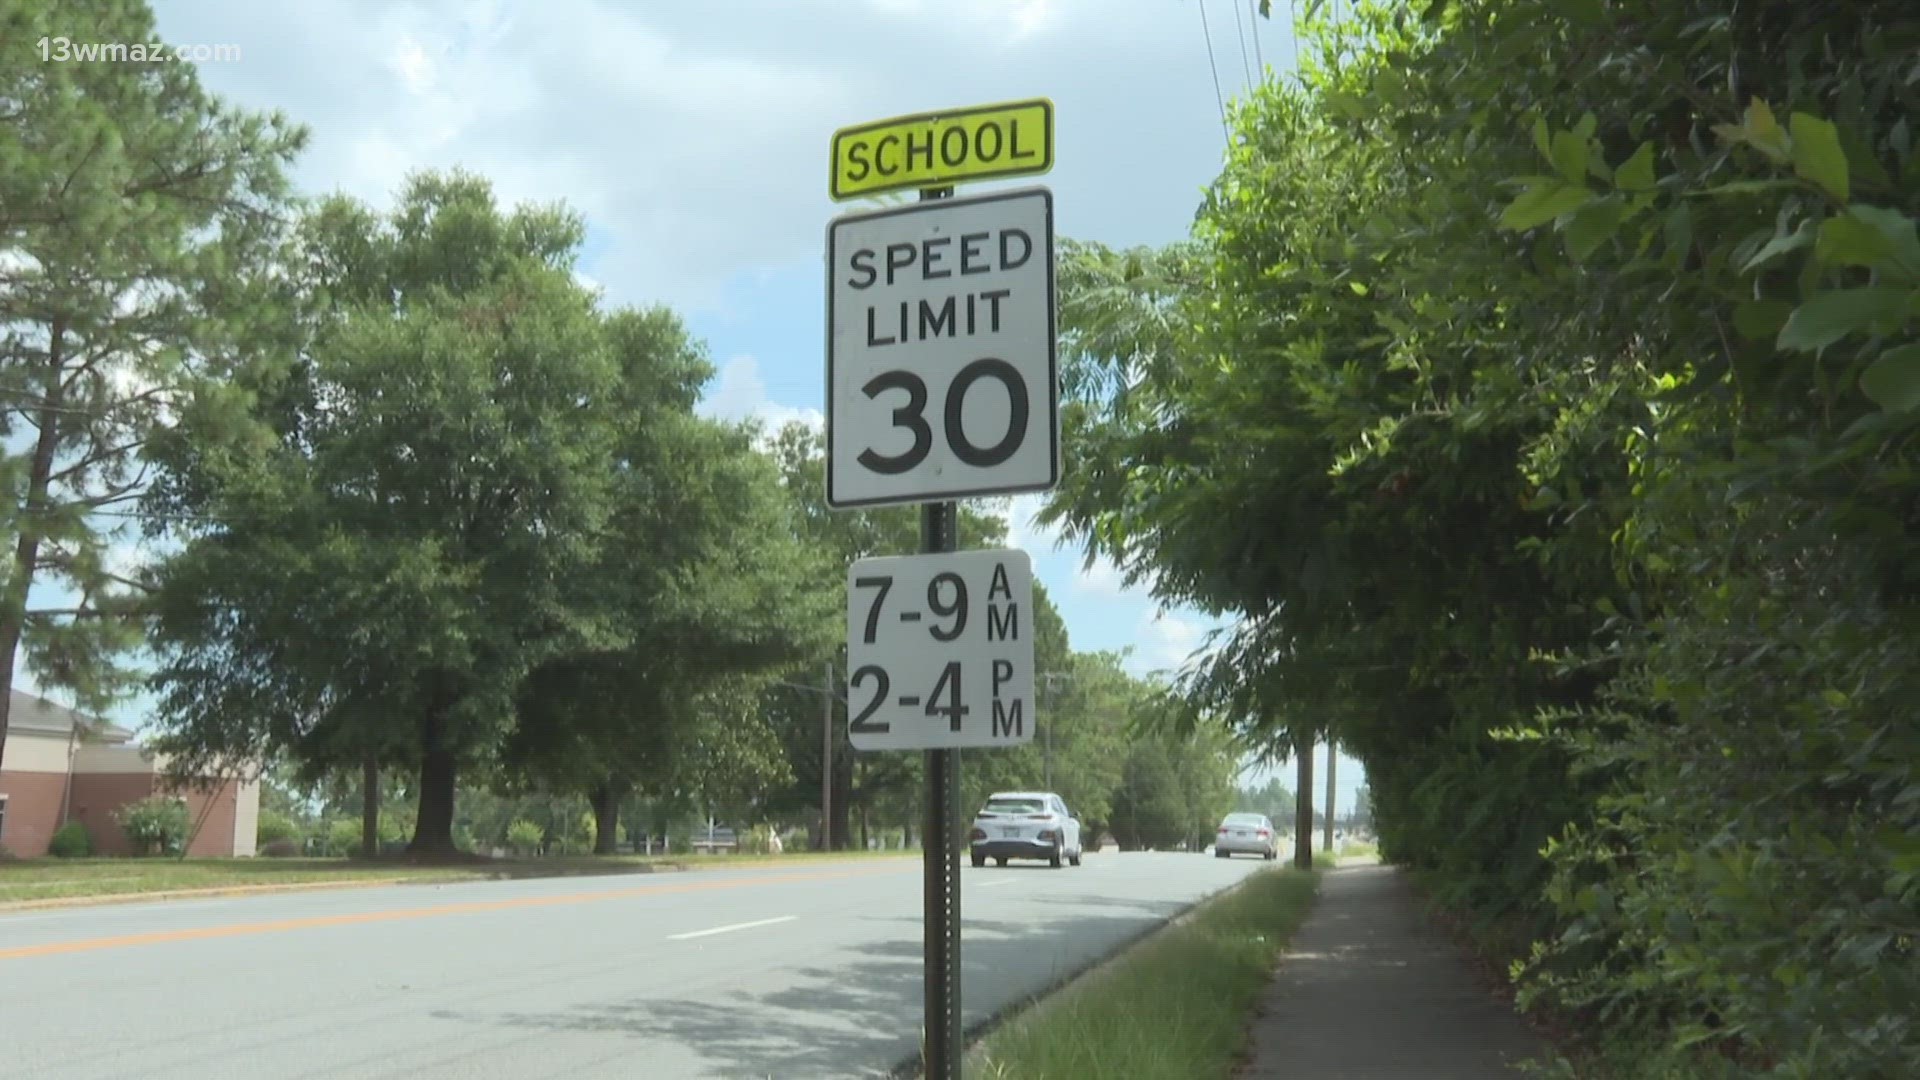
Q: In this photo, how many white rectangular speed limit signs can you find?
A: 1